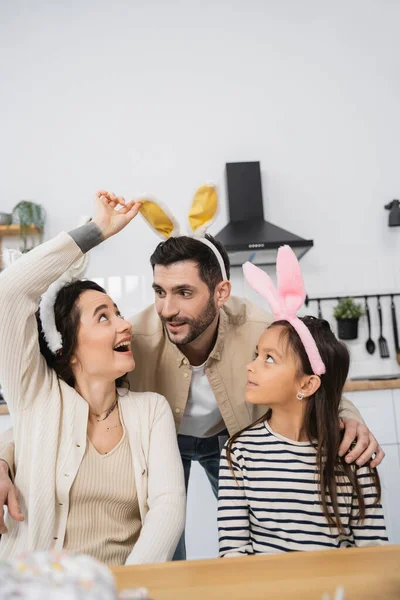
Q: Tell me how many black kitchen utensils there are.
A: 3